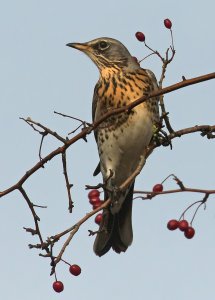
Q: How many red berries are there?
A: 12